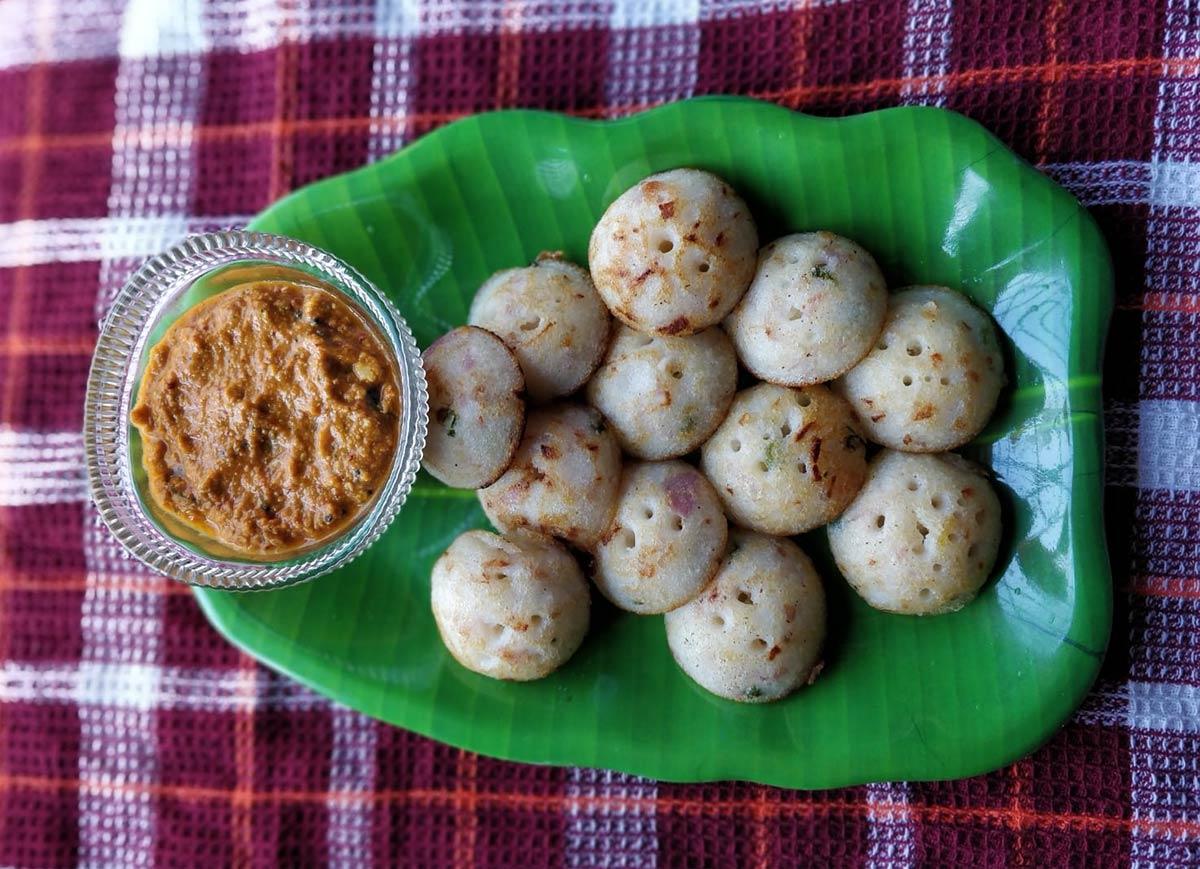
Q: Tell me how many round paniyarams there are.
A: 12